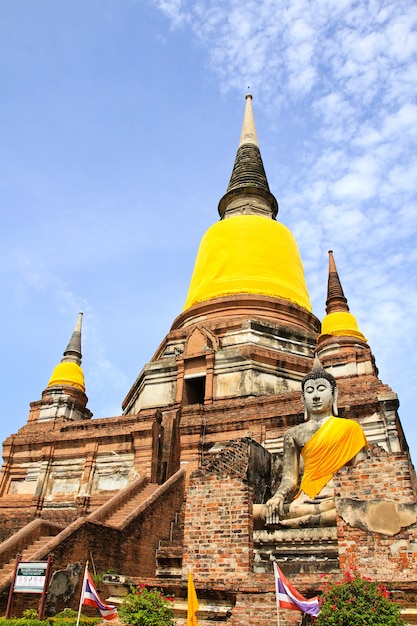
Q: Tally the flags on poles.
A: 3